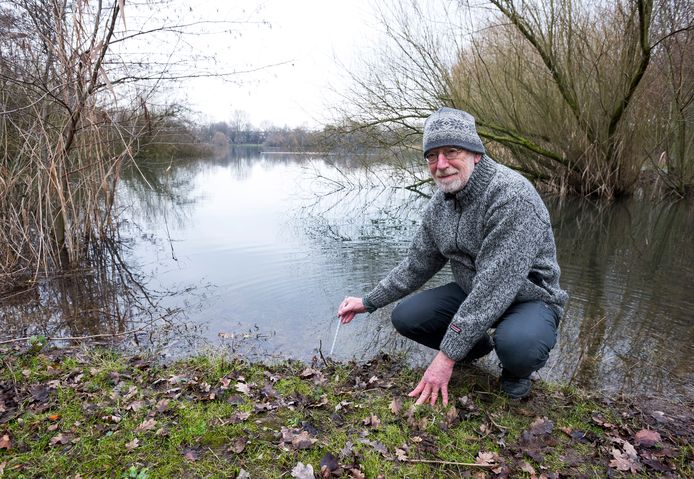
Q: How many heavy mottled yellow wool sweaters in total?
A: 0